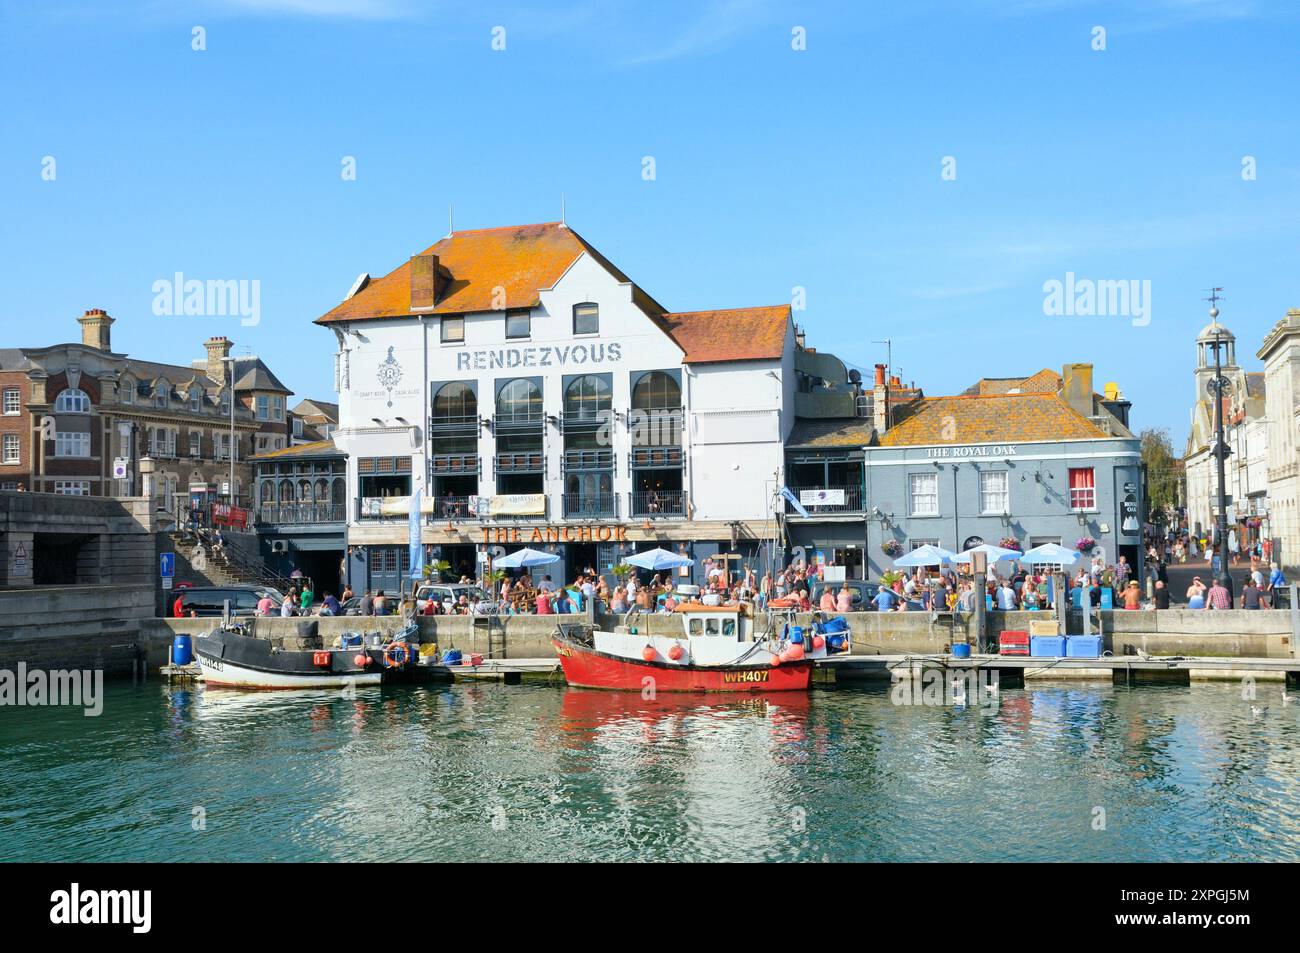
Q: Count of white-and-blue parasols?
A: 5